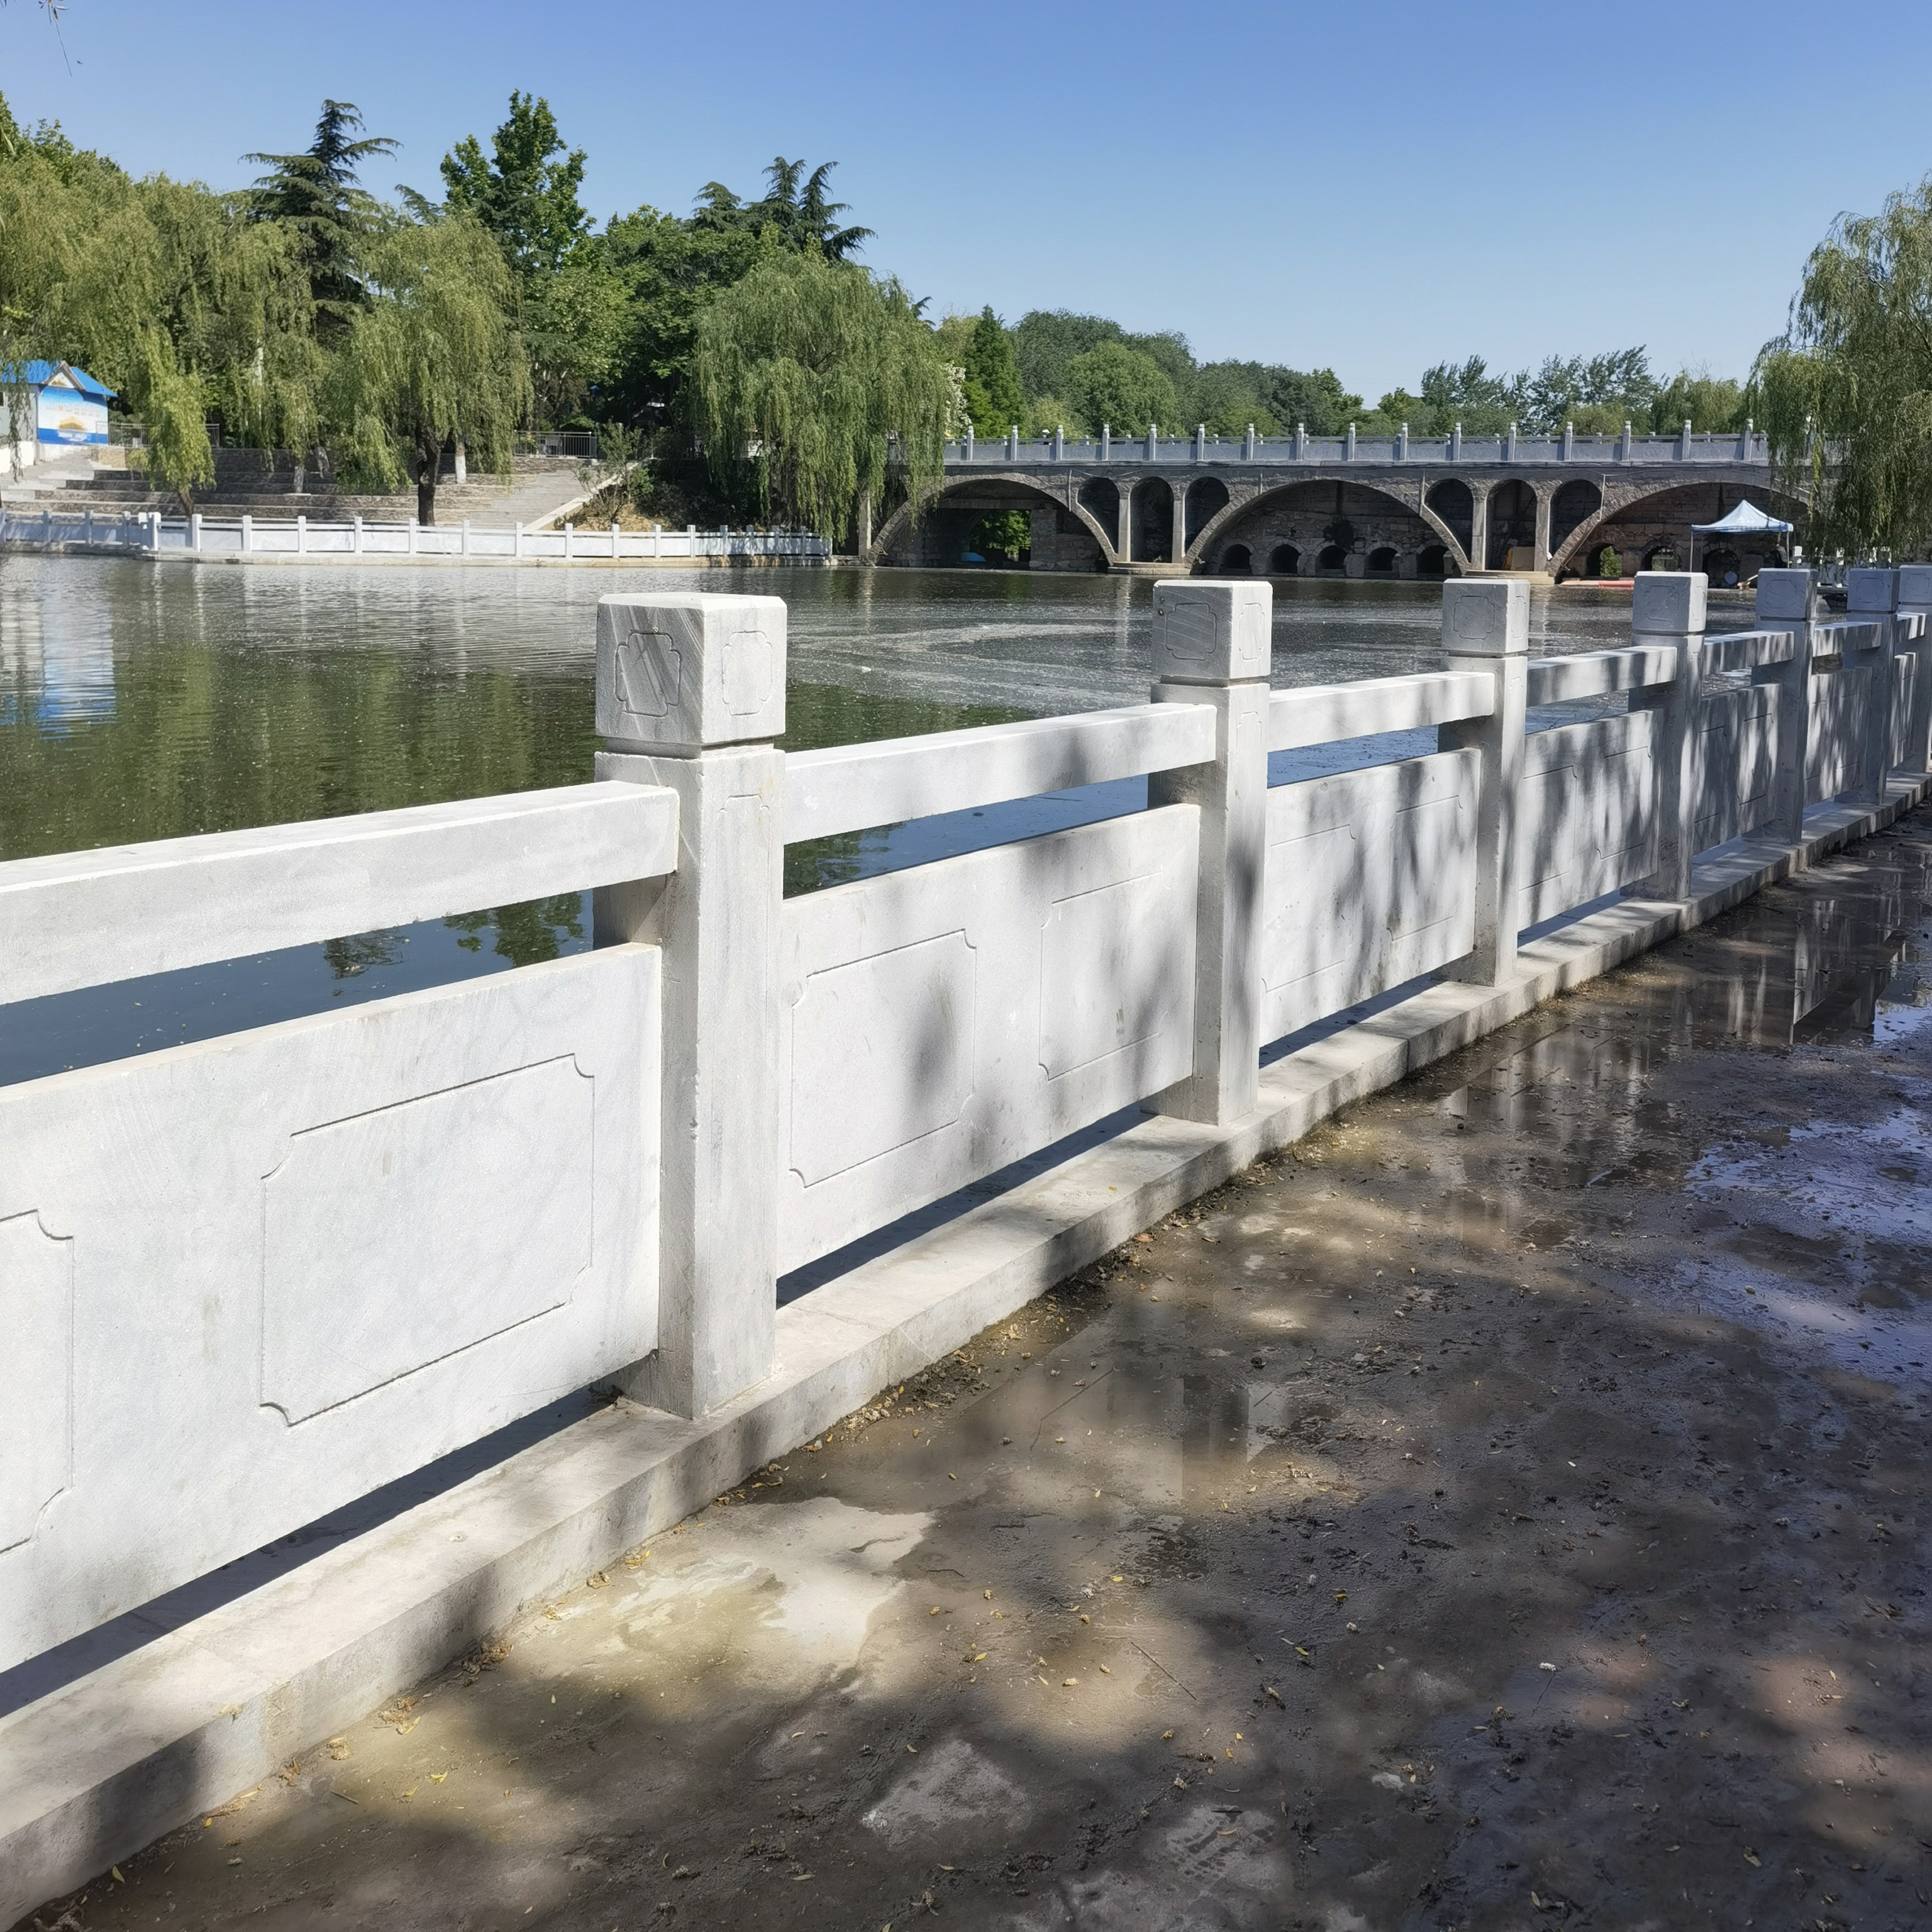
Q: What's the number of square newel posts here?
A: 7